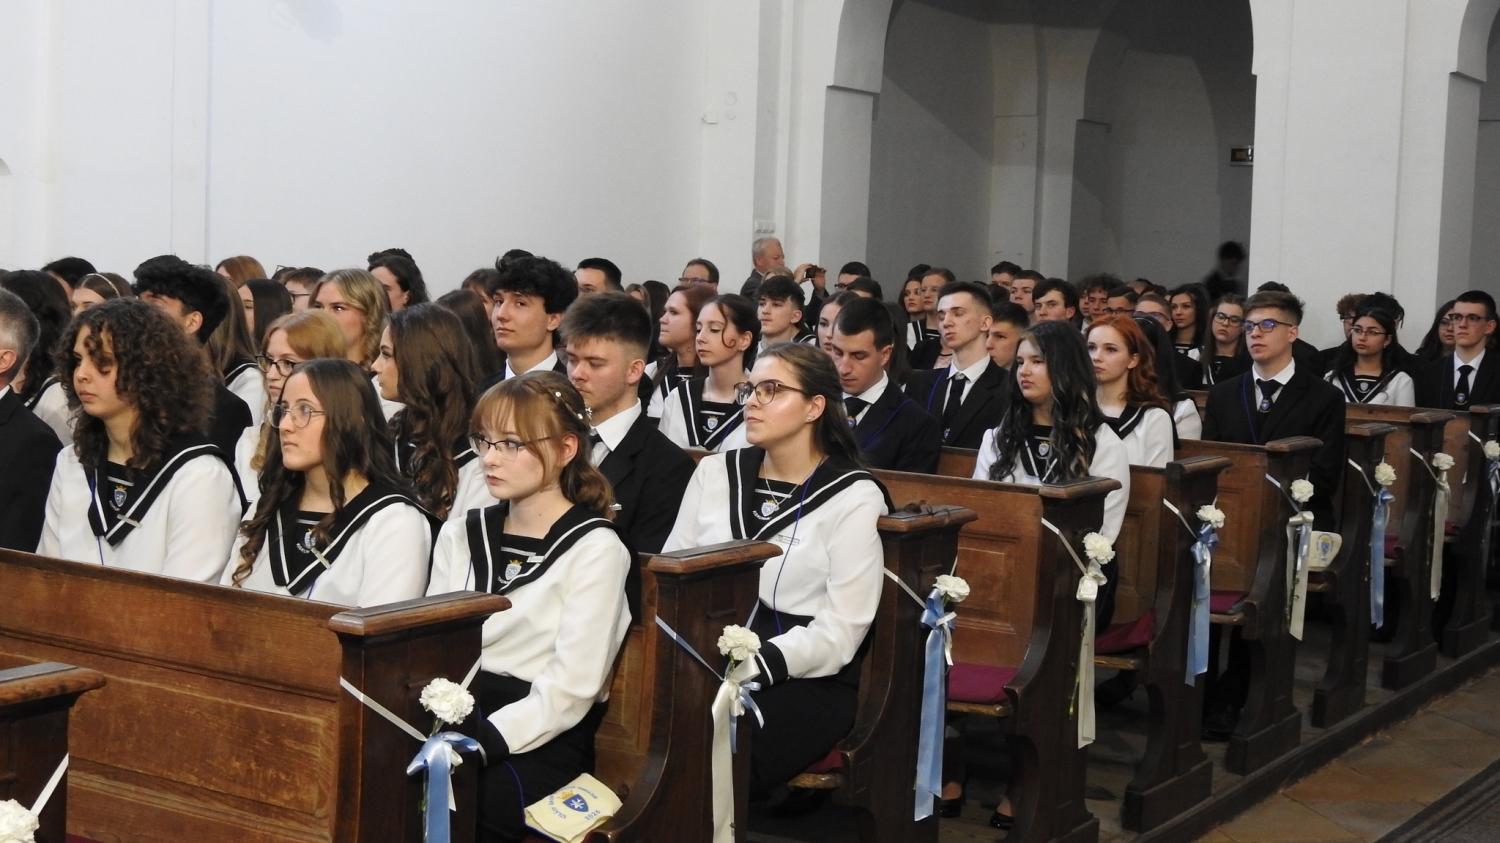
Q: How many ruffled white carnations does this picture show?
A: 10